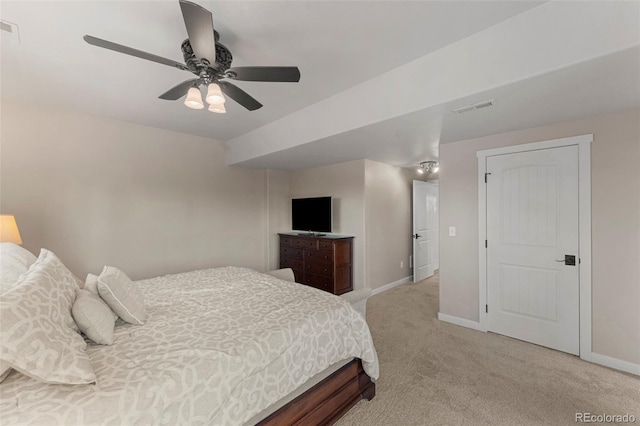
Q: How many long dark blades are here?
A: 5